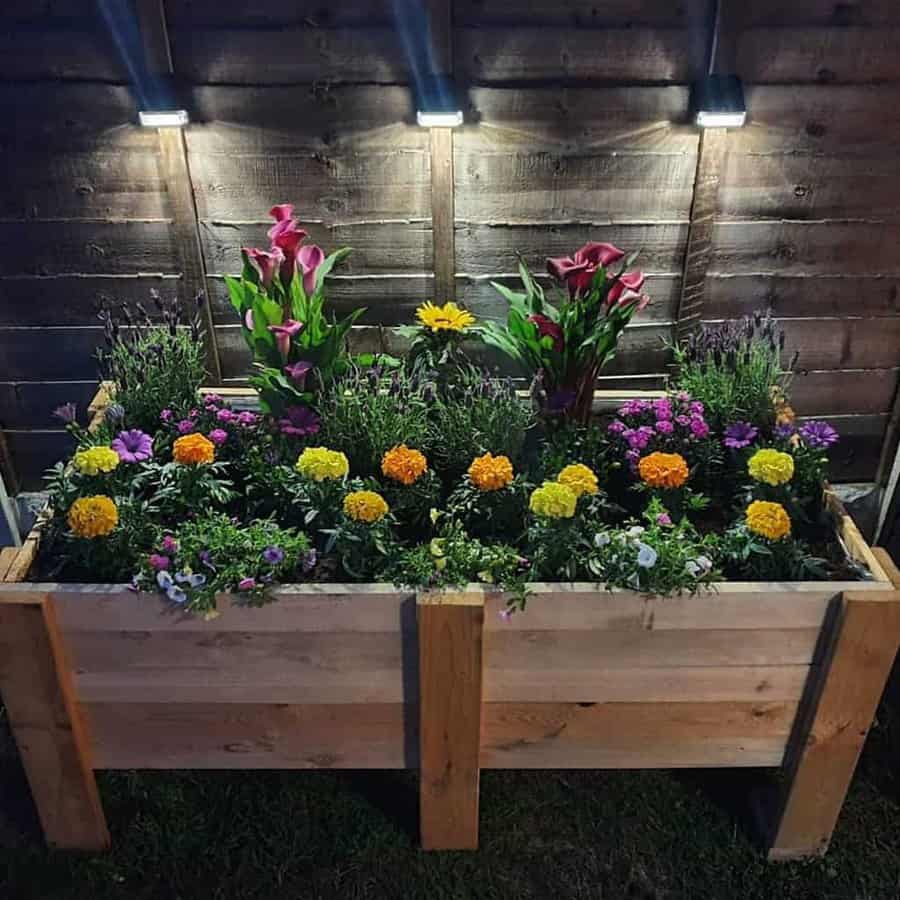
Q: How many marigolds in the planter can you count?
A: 12